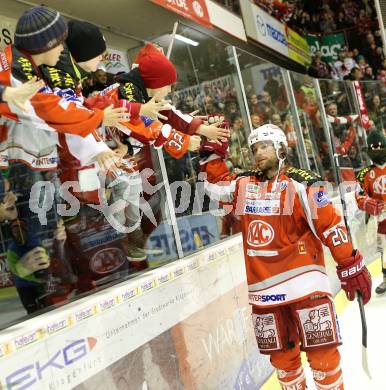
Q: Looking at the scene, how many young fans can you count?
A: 3